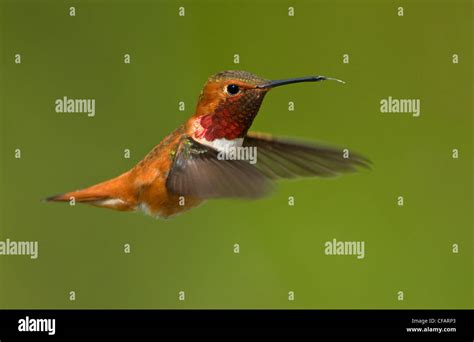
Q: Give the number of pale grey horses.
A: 0